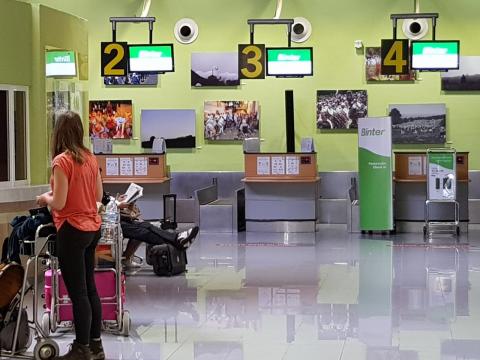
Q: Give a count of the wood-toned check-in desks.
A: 3